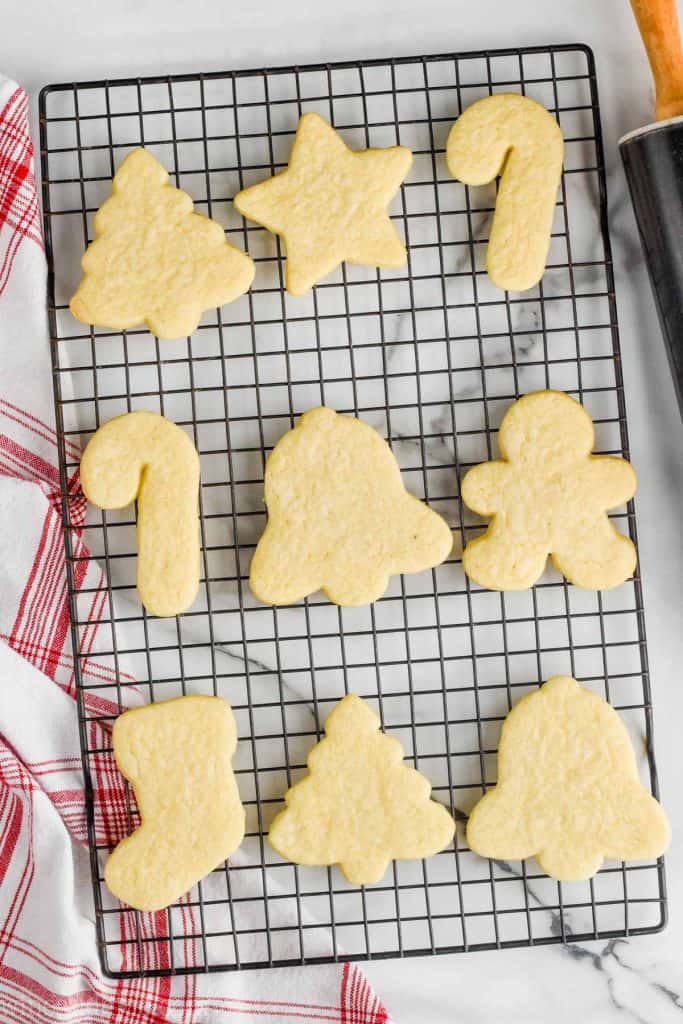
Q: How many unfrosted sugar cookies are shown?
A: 9